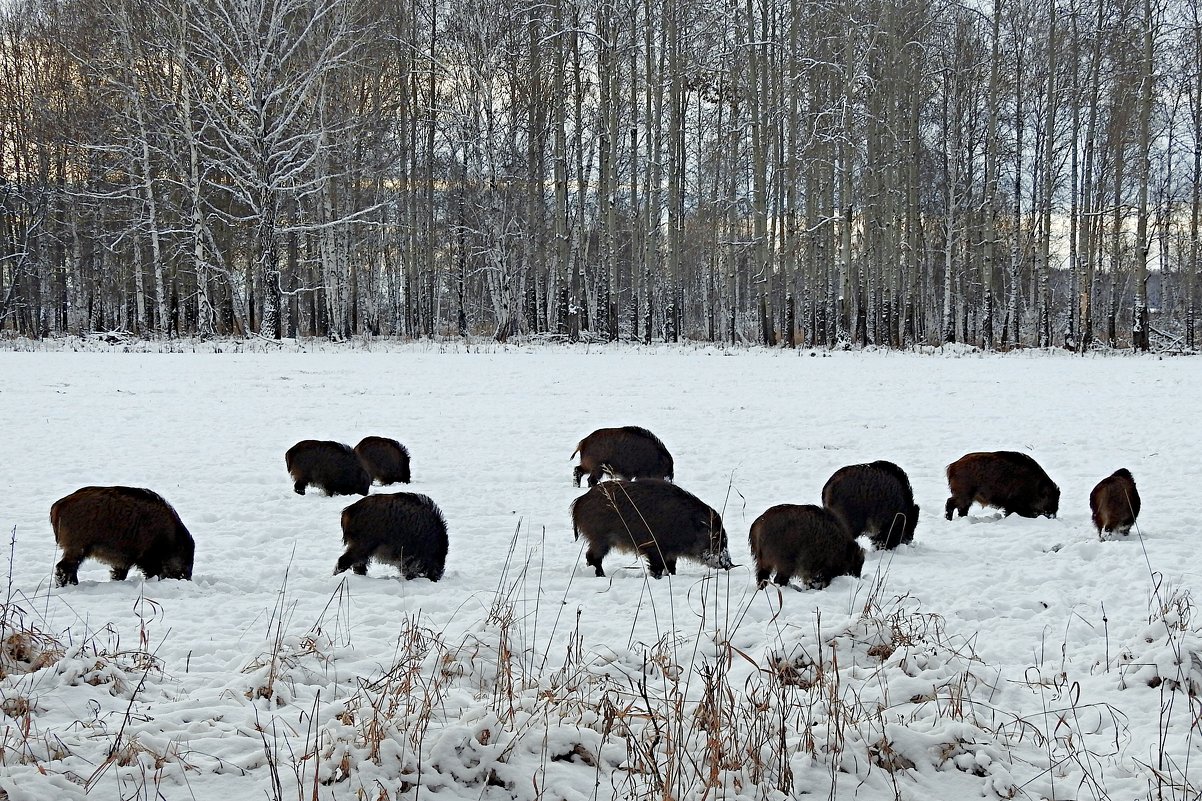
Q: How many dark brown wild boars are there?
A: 10